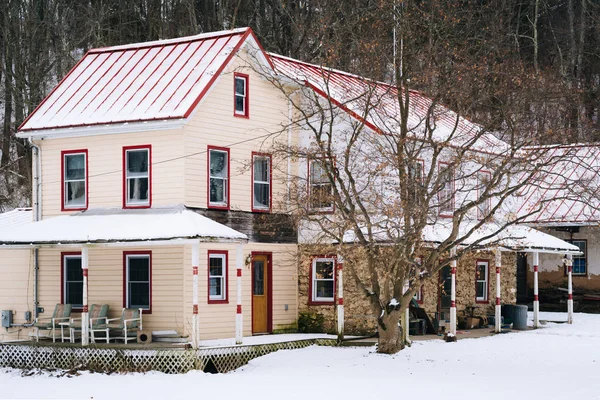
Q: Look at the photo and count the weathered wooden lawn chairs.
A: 3